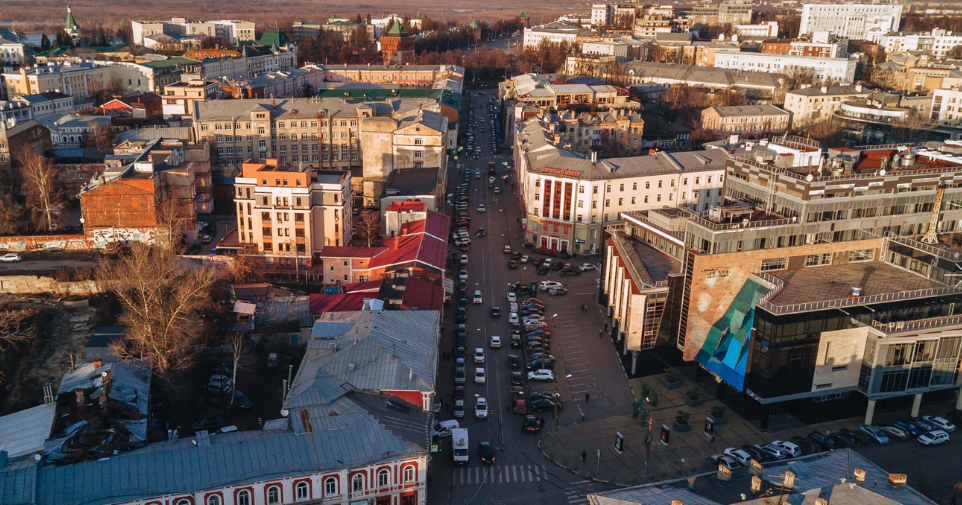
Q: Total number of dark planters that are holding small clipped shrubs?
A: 4